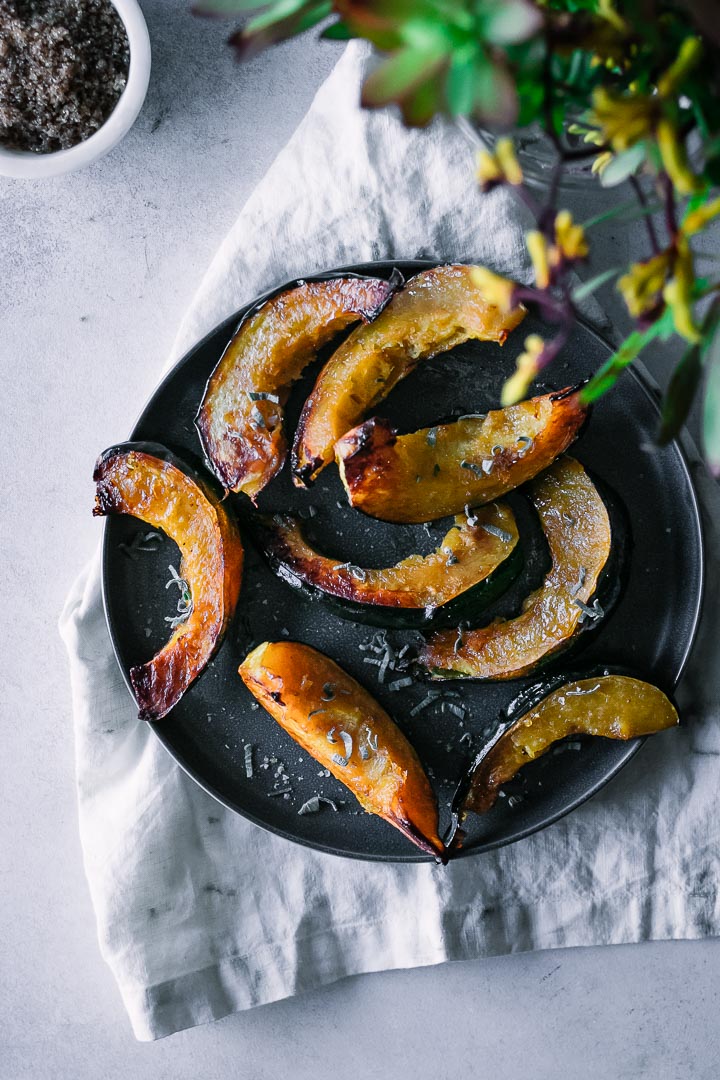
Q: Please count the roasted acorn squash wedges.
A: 8